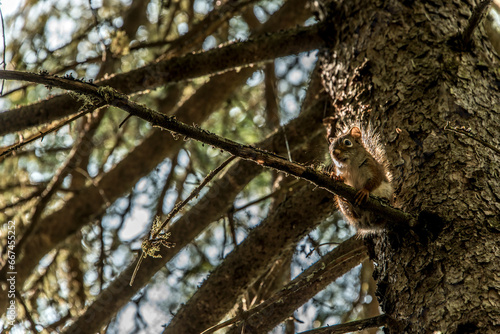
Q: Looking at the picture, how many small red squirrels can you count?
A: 1